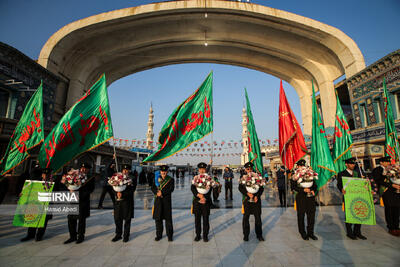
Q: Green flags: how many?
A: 7